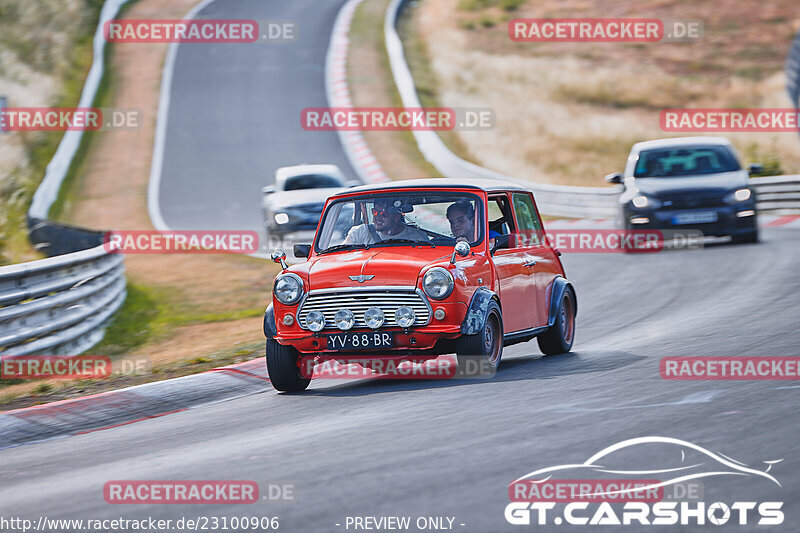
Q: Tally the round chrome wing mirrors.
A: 2